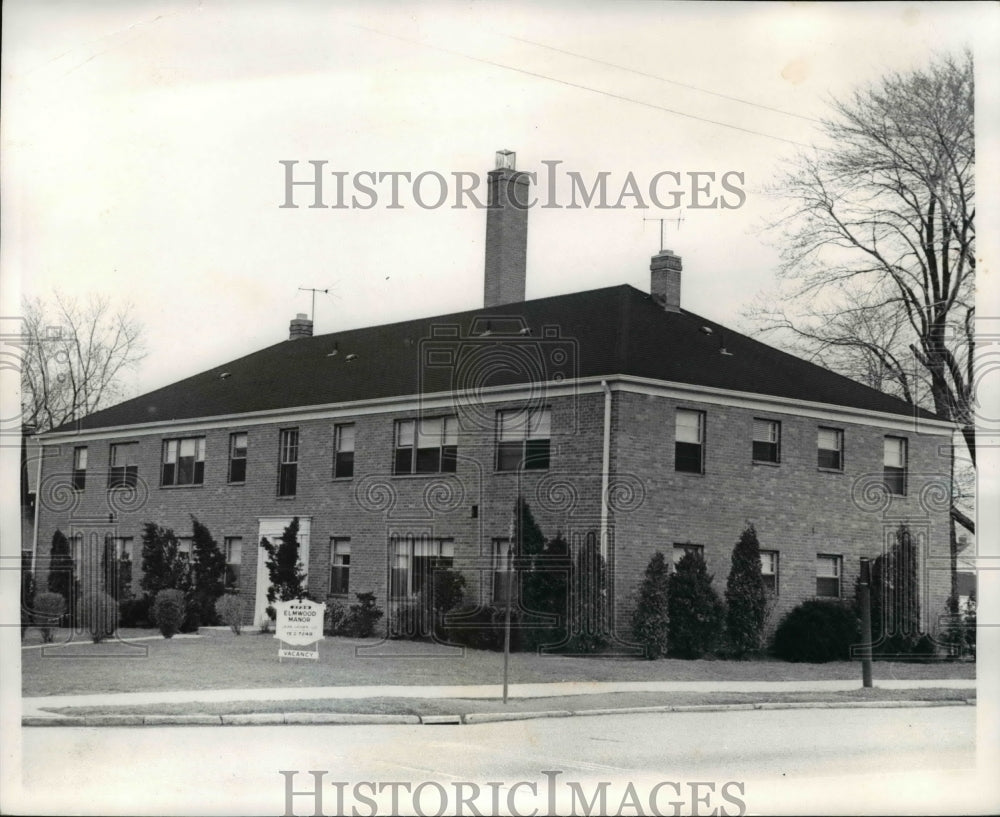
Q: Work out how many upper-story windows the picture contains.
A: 12